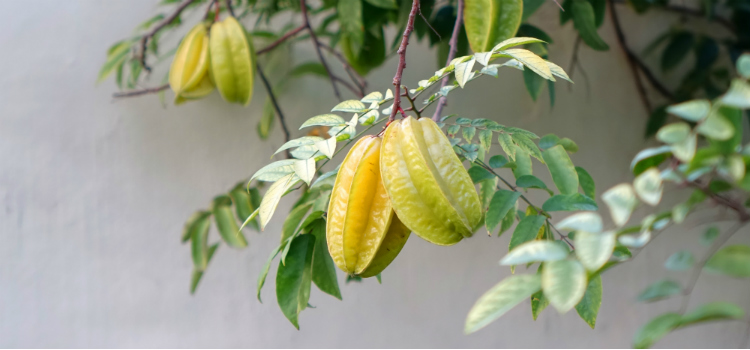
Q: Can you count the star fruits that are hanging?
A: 5